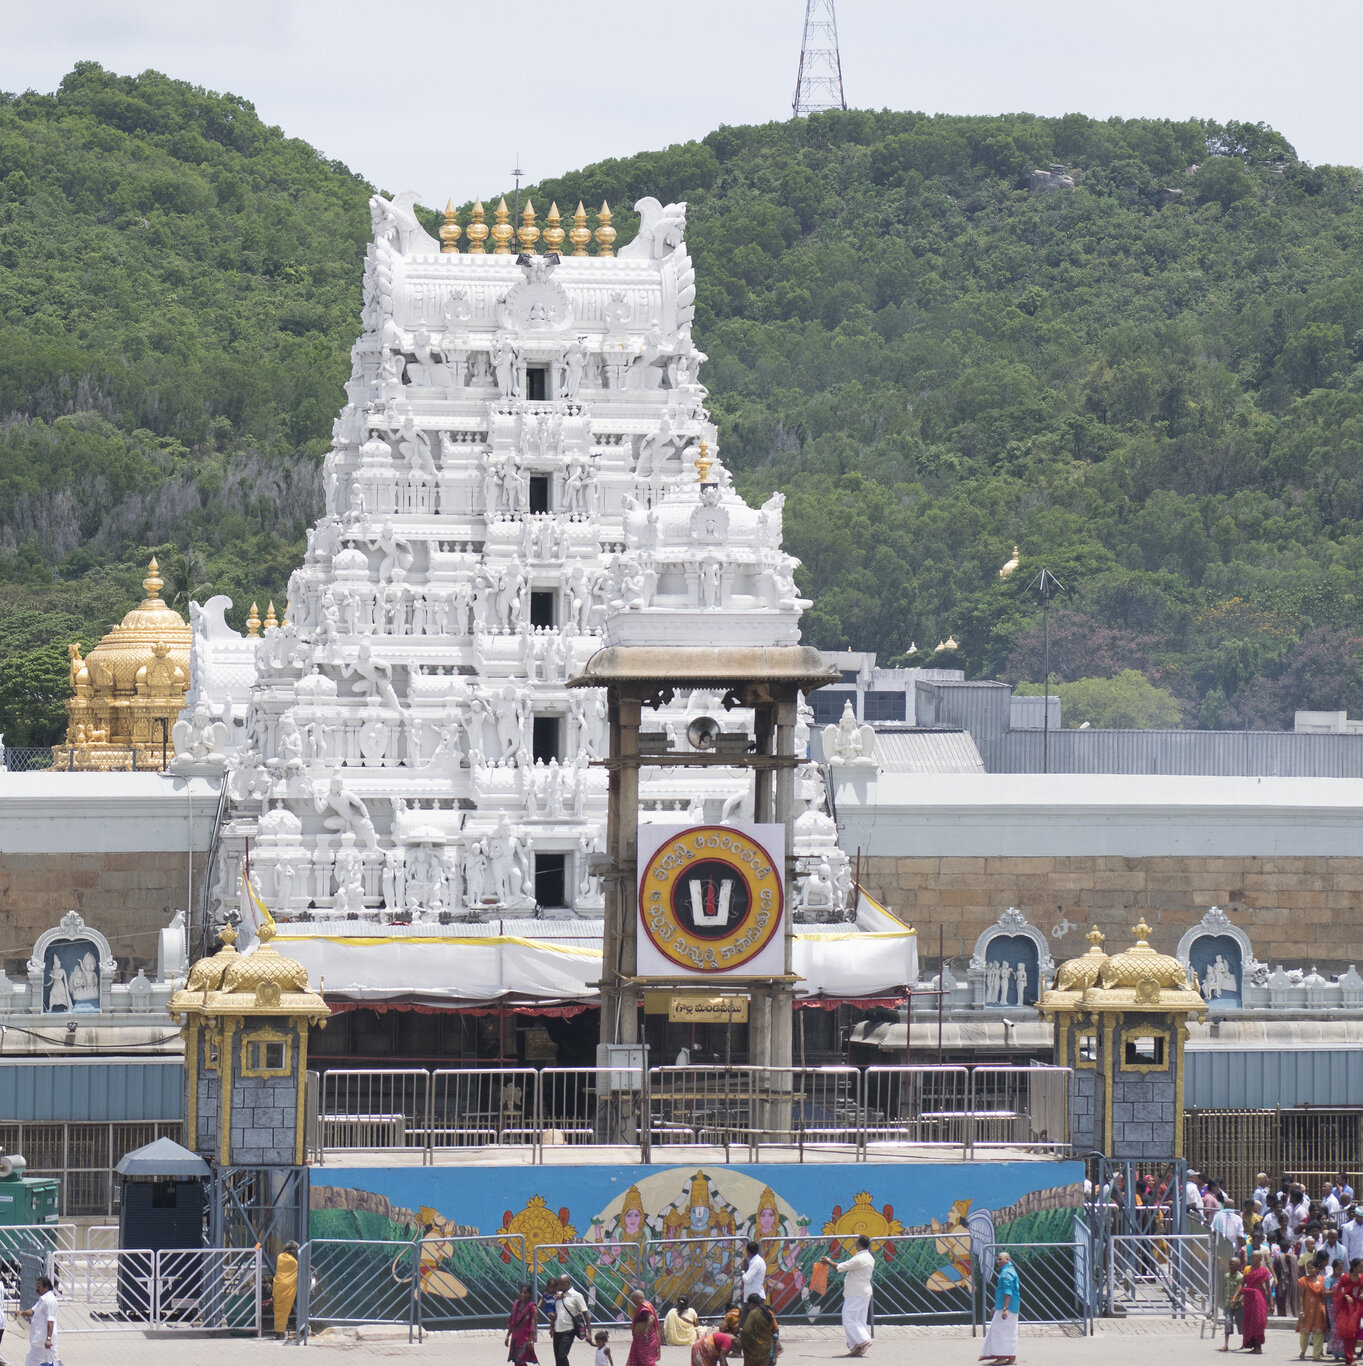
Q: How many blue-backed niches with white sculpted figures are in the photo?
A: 3